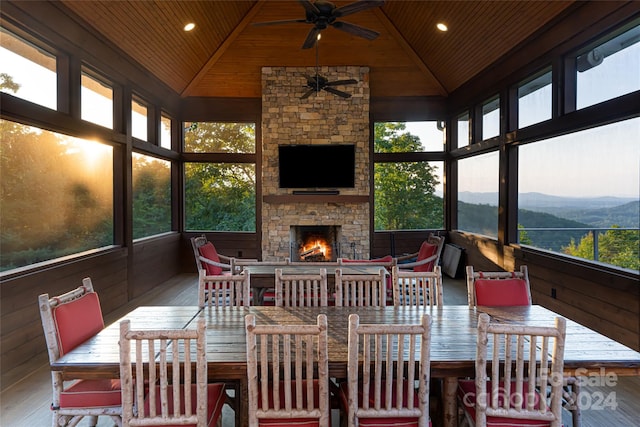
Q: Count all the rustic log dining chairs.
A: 10